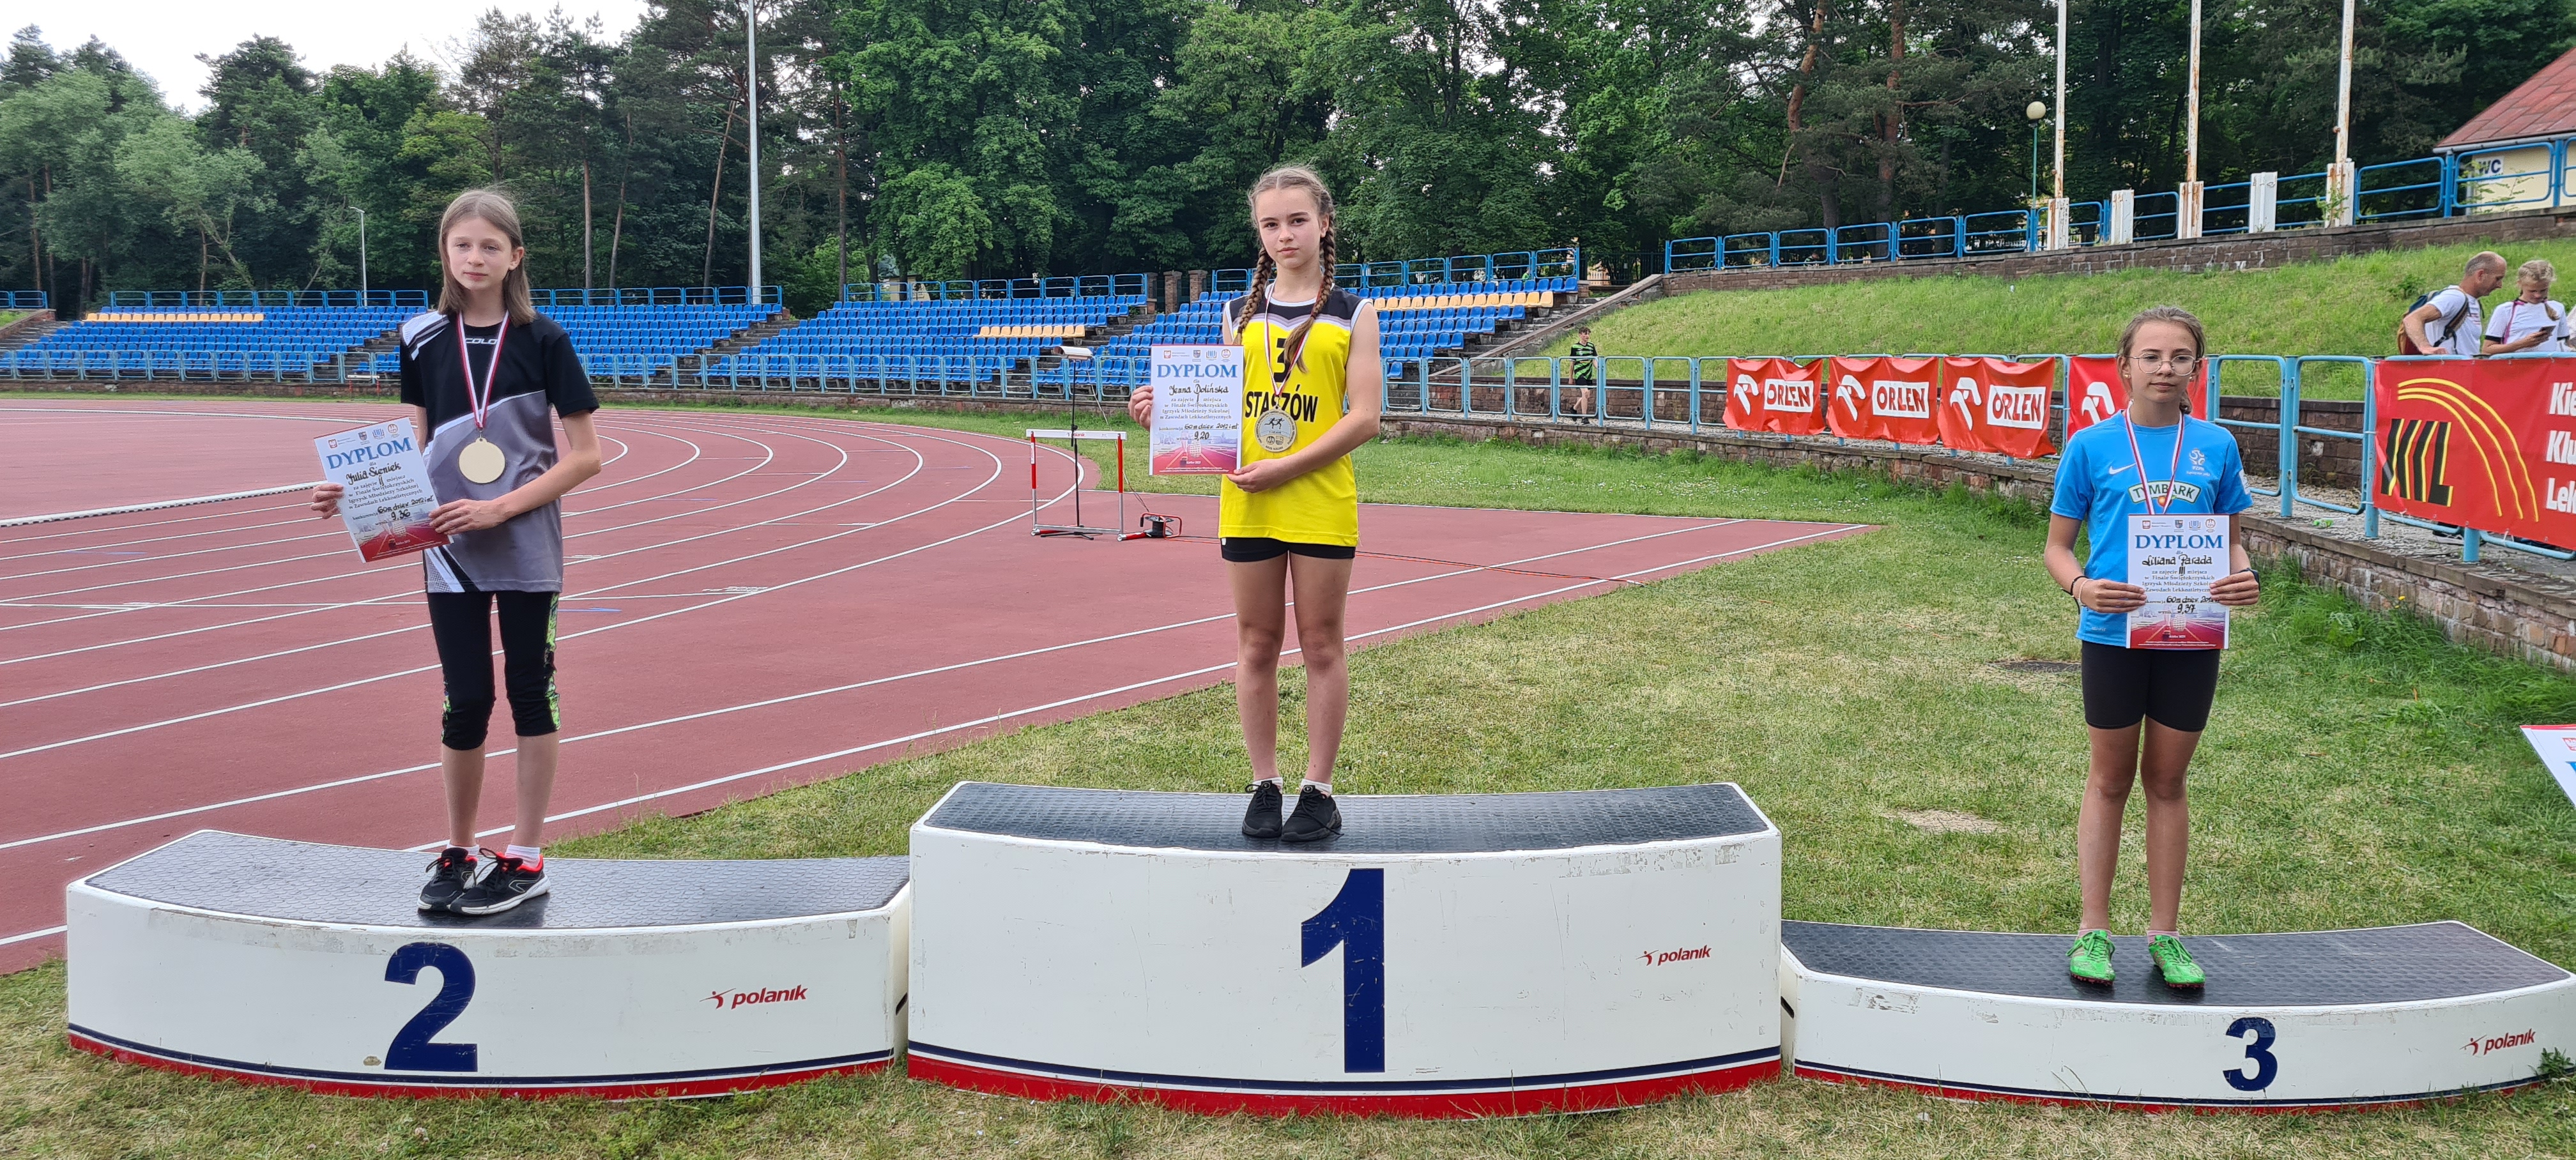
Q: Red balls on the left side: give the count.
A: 0